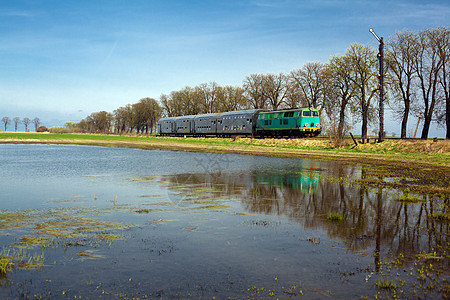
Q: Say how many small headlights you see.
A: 3